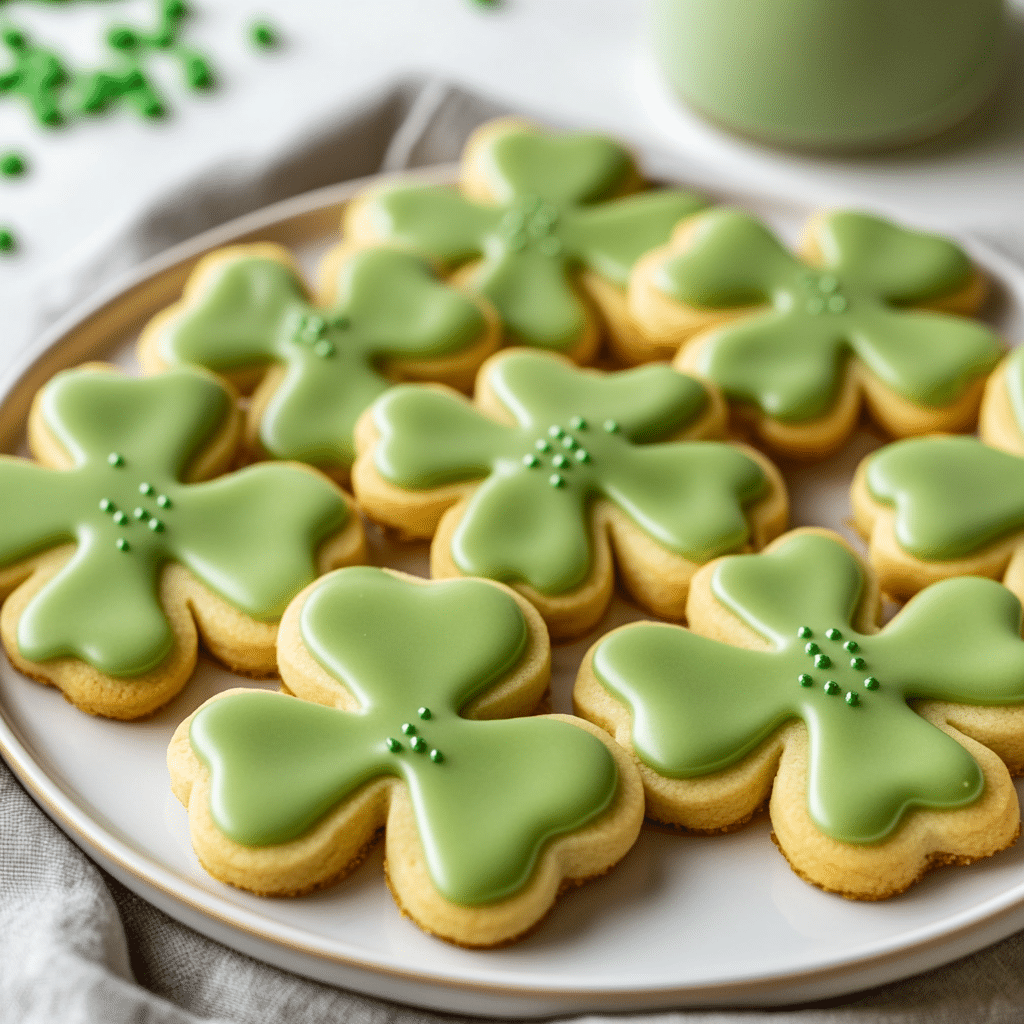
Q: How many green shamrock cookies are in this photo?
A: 8